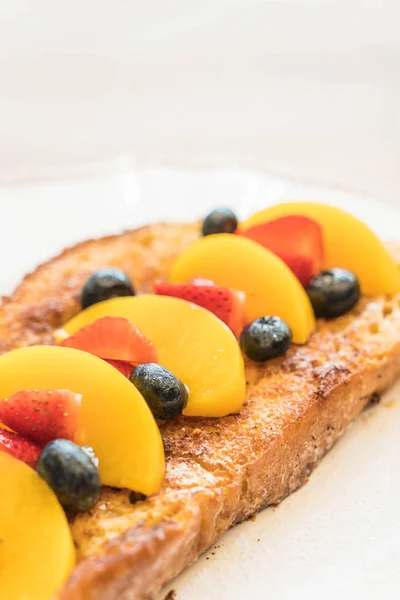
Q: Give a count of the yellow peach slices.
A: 5